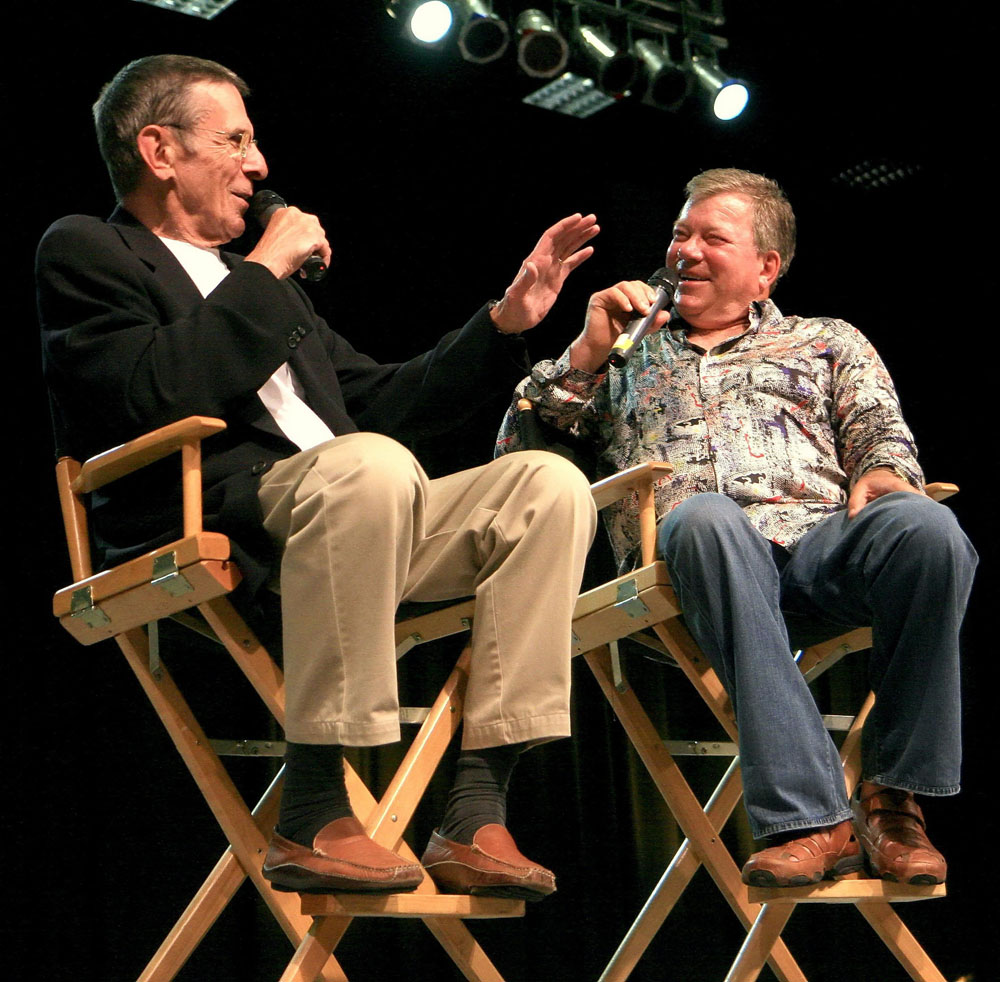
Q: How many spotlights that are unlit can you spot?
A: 4